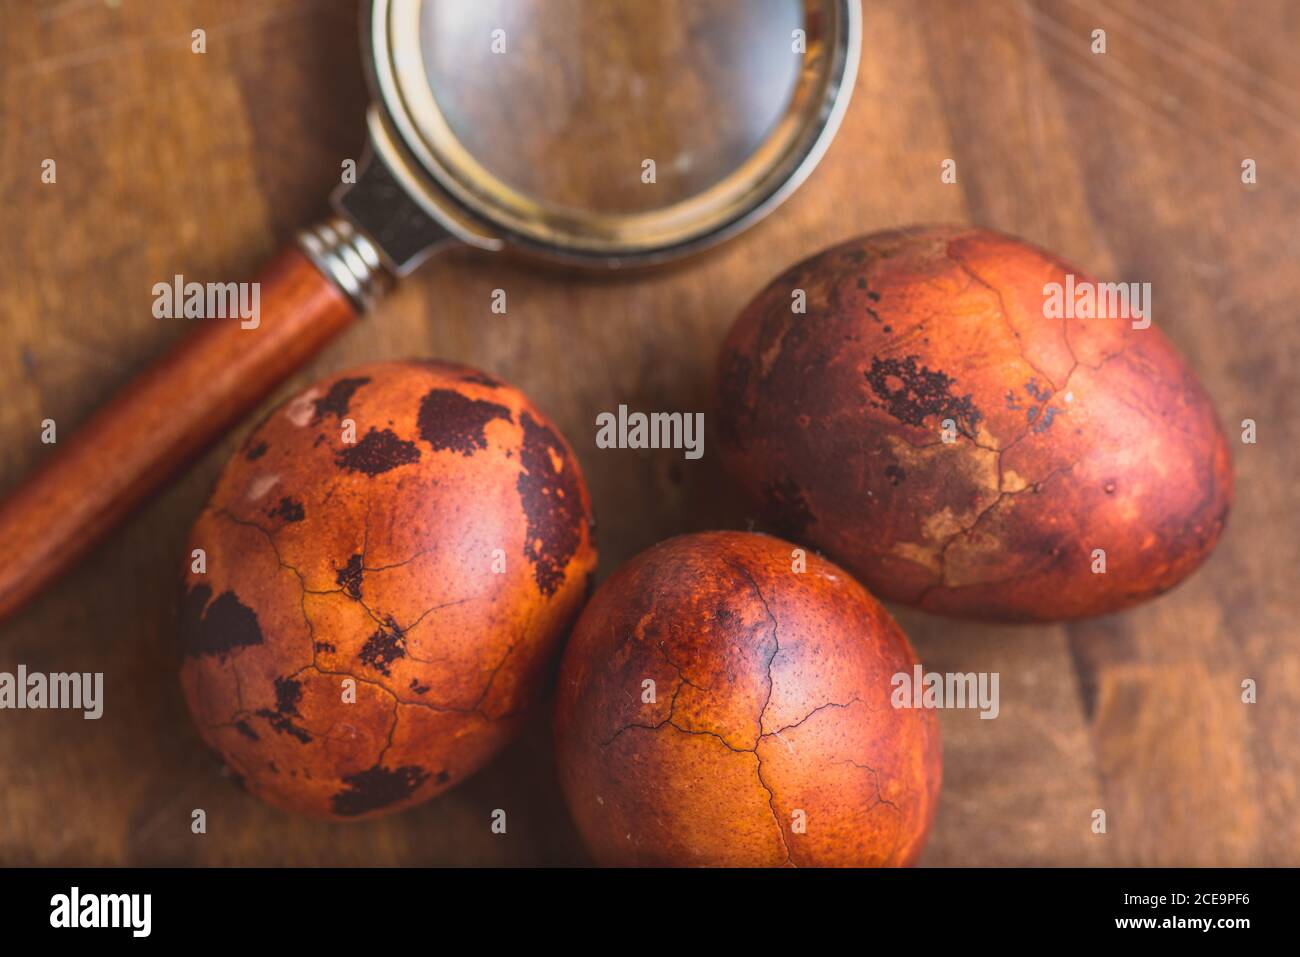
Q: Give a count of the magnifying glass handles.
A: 1